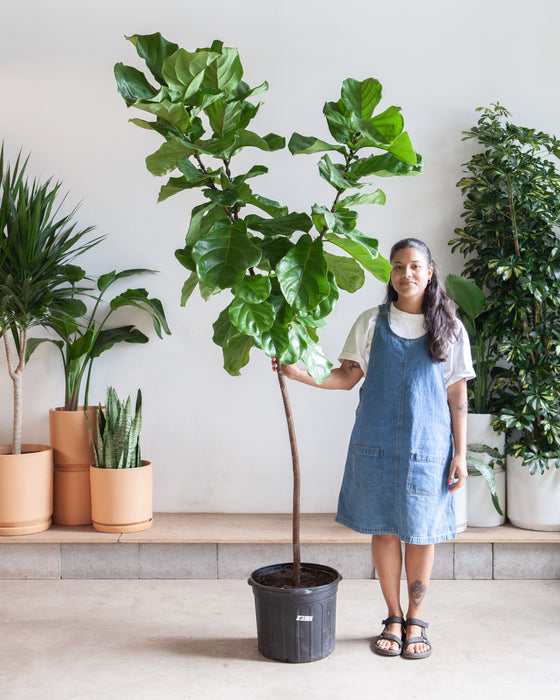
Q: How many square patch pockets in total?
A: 2